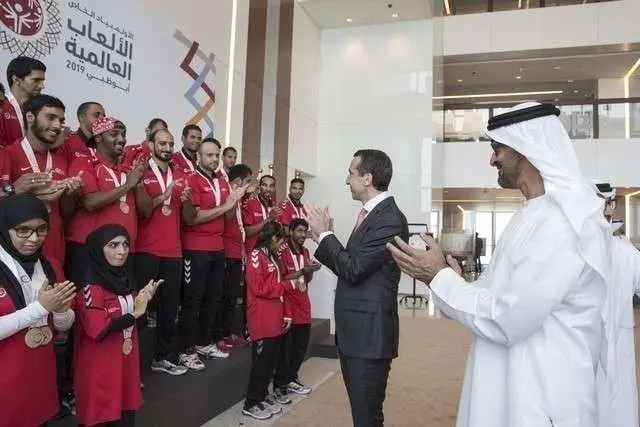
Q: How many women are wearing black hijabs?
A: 2